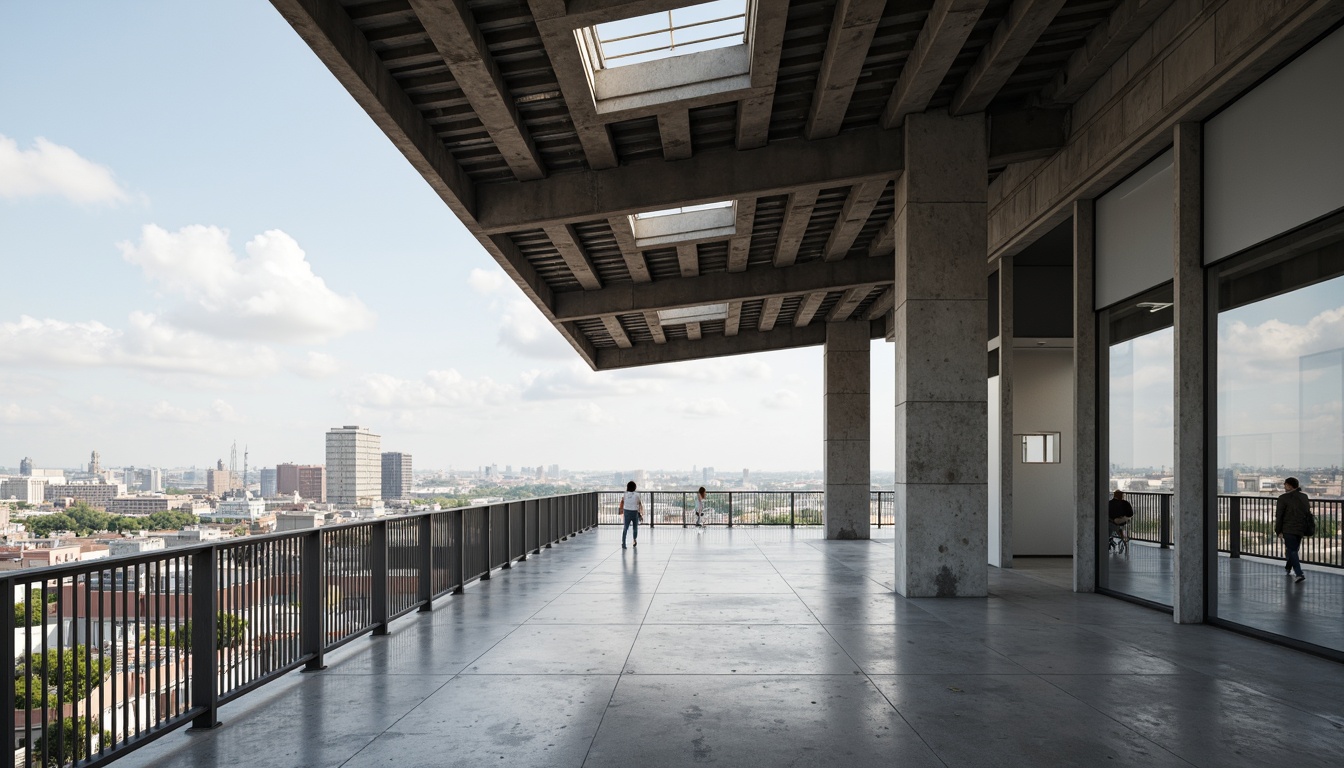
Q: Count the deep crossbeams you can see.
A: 3